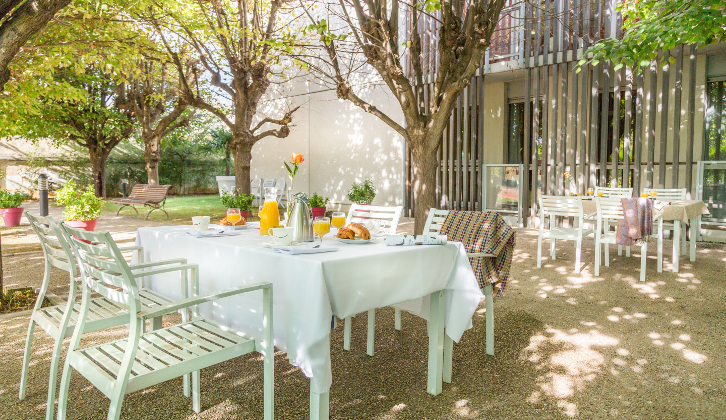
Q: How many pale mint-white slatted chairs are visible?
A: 8